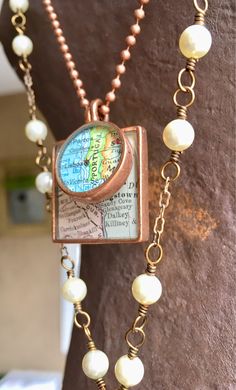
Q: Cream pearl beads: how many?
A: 10